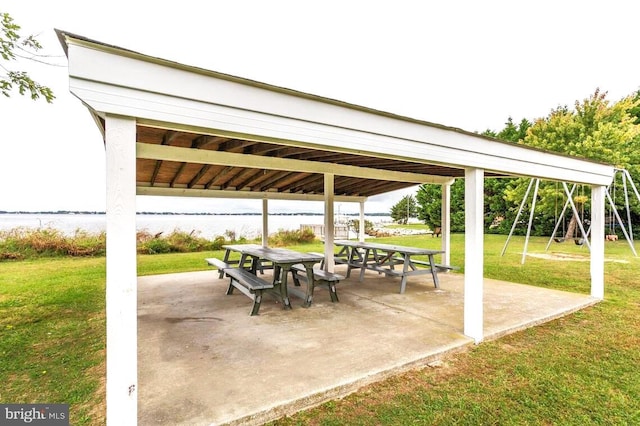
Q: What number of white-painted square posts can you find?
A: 7